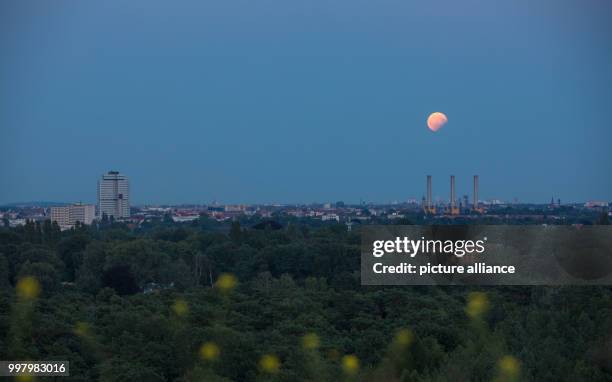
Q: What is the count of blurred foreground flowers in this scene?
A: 12